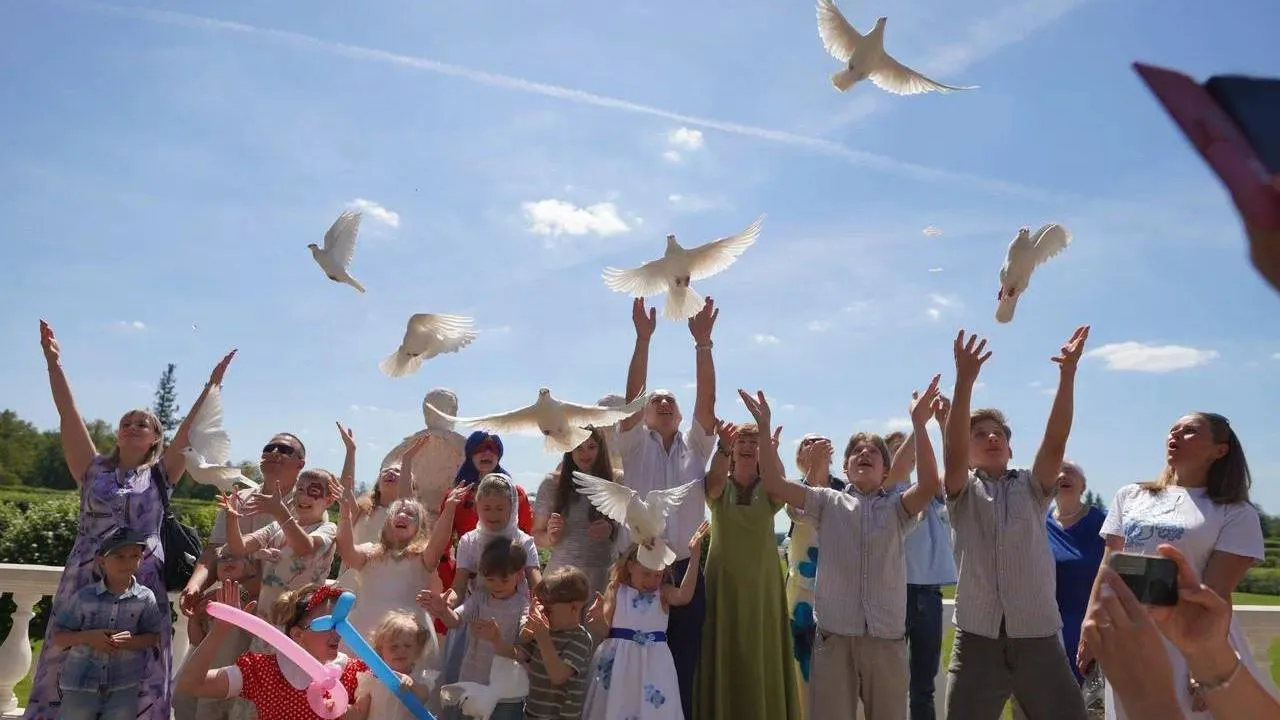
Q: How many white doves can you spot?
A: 9